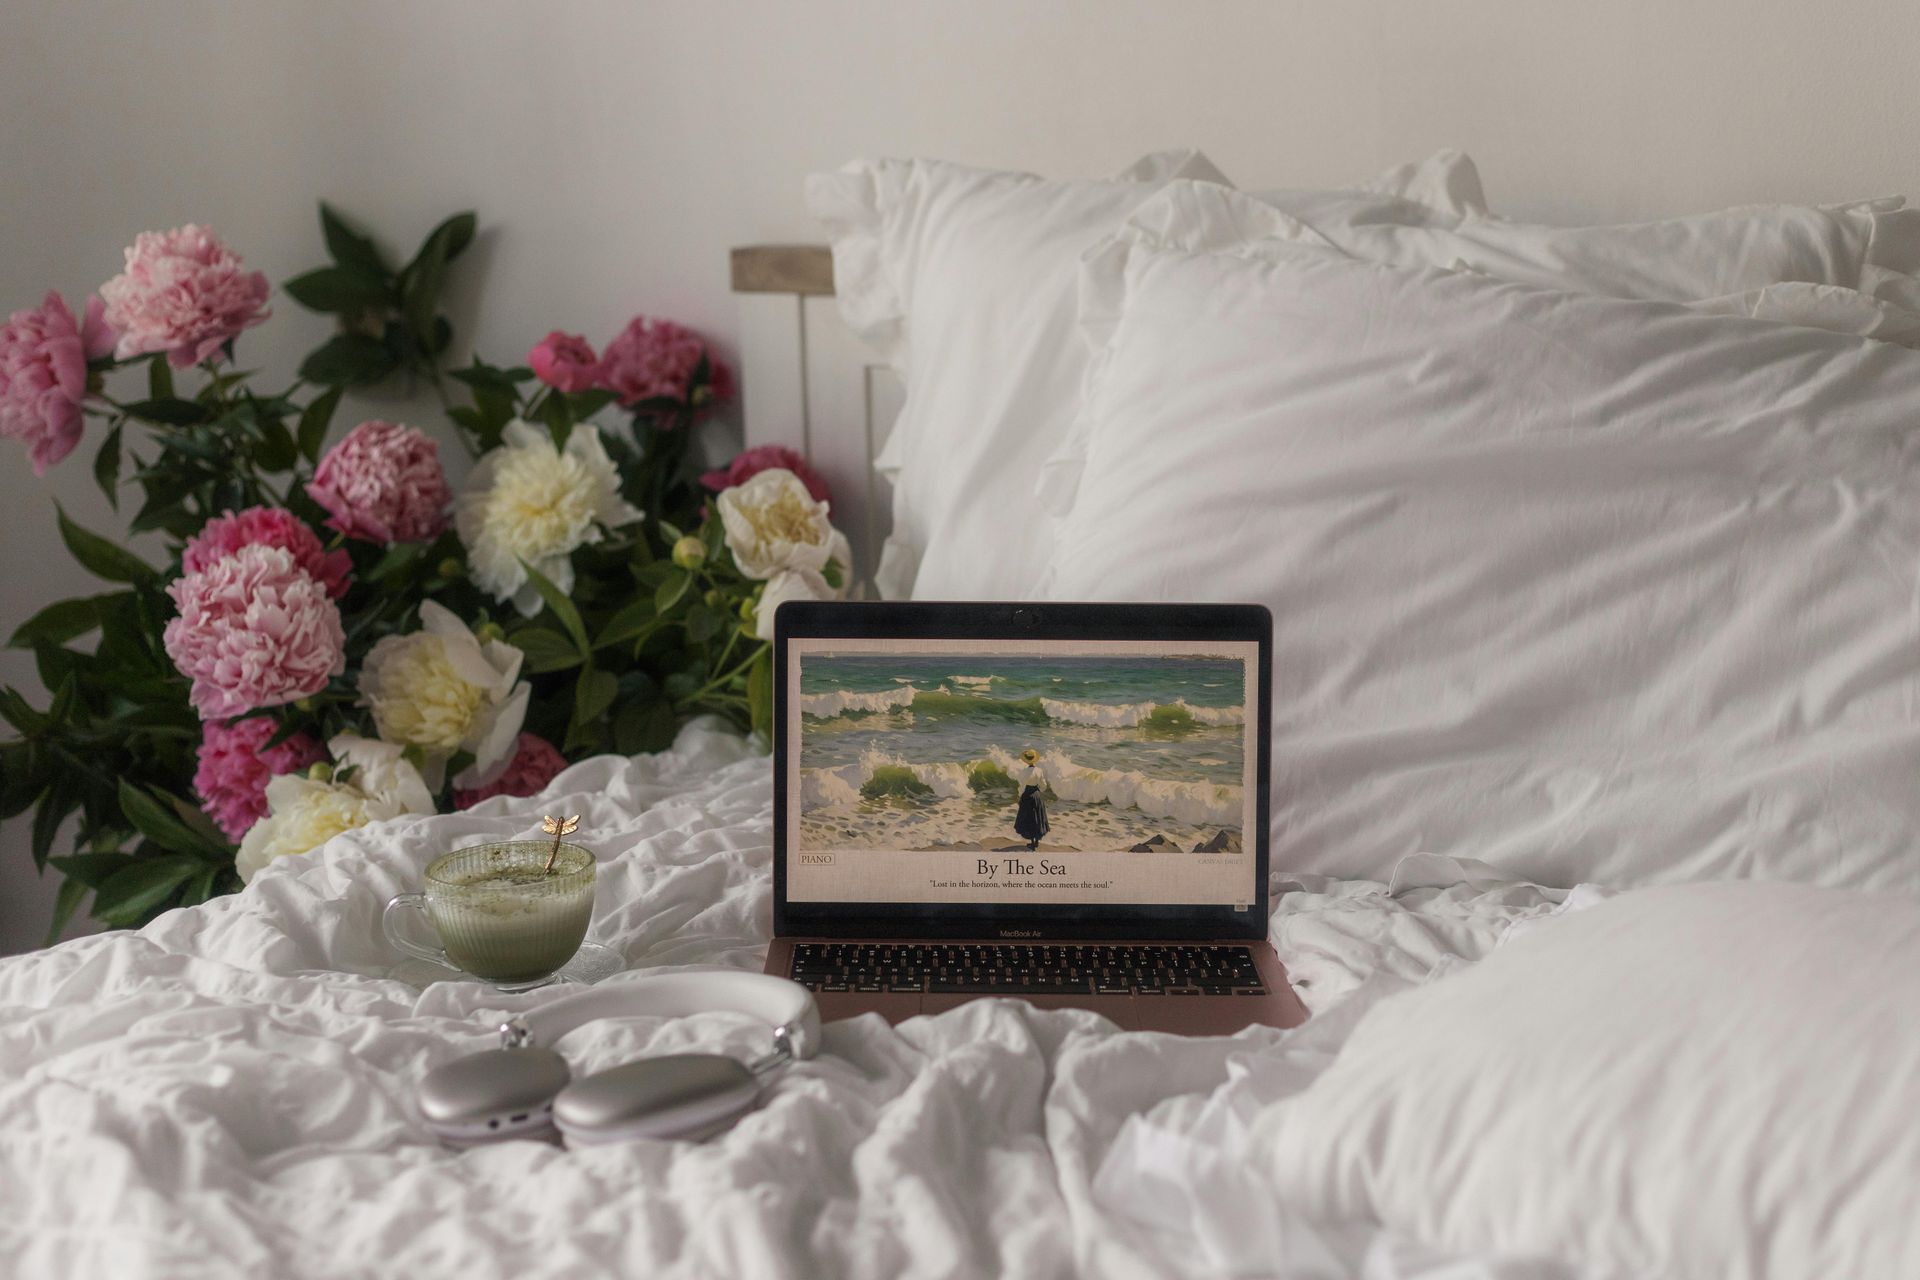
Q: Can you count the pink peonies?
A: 10